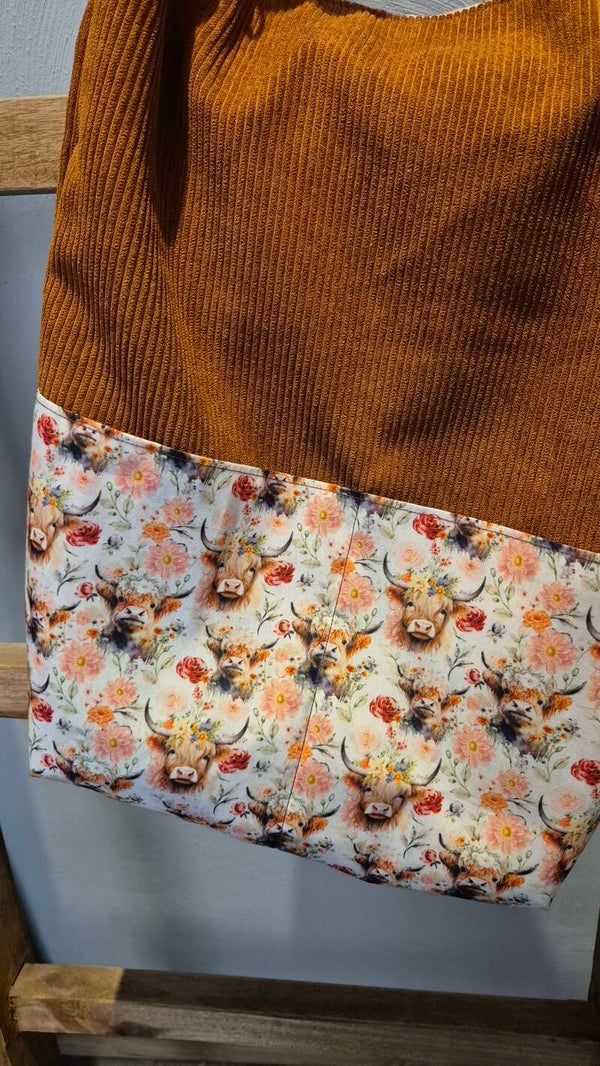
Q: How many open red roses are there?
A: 12